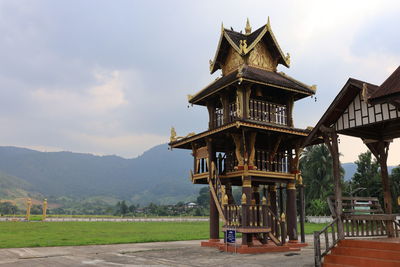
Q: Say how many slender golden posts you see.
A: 2